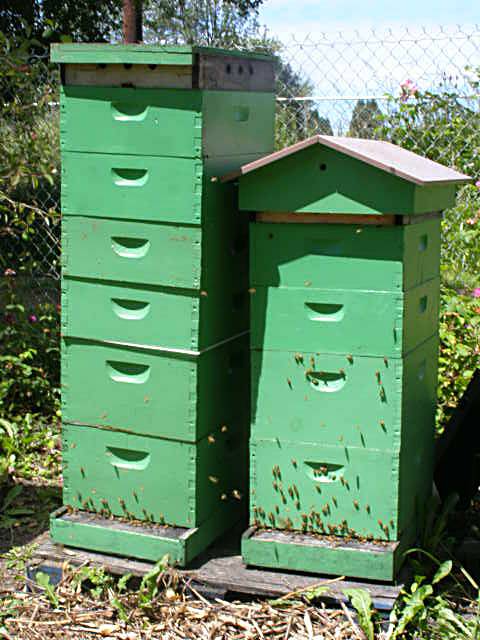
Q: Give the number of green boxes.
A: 10